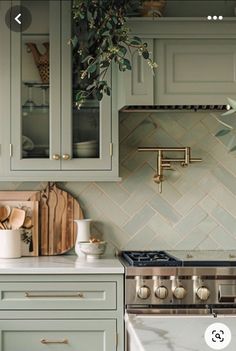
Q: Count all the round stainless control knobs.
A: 4